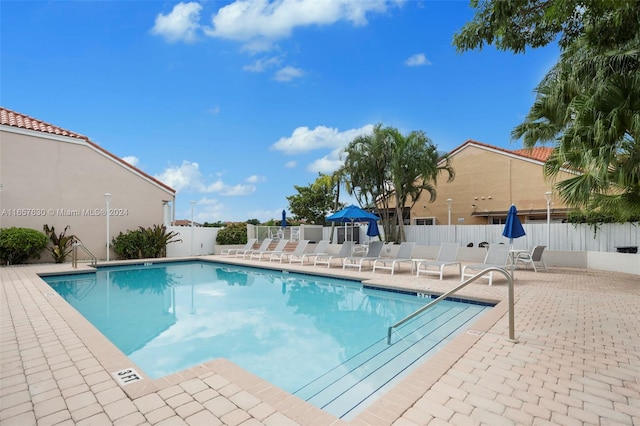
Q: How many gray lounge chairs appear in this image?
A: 10